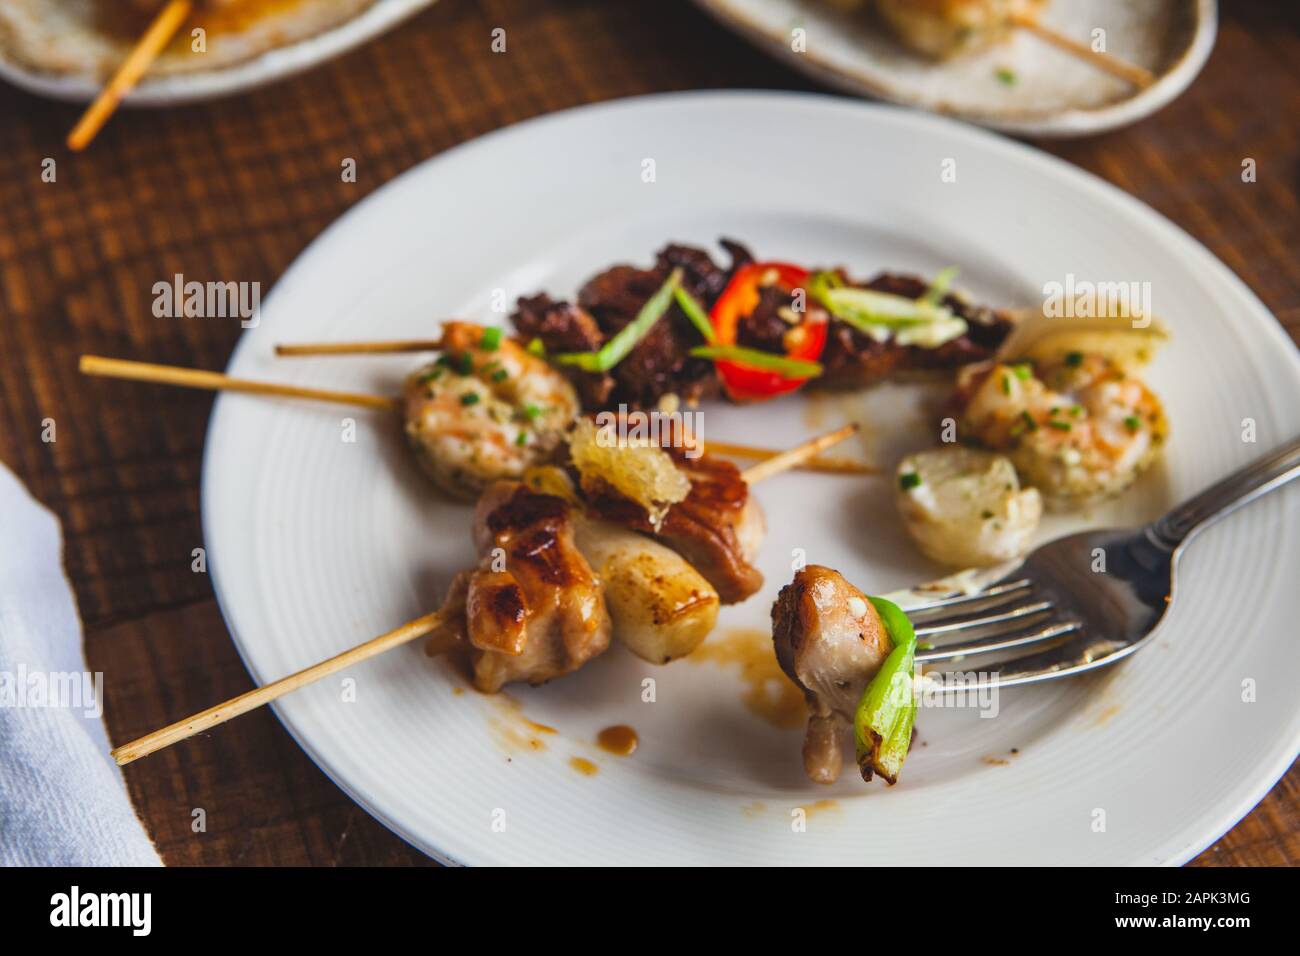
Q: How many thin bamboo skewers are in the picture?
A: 5